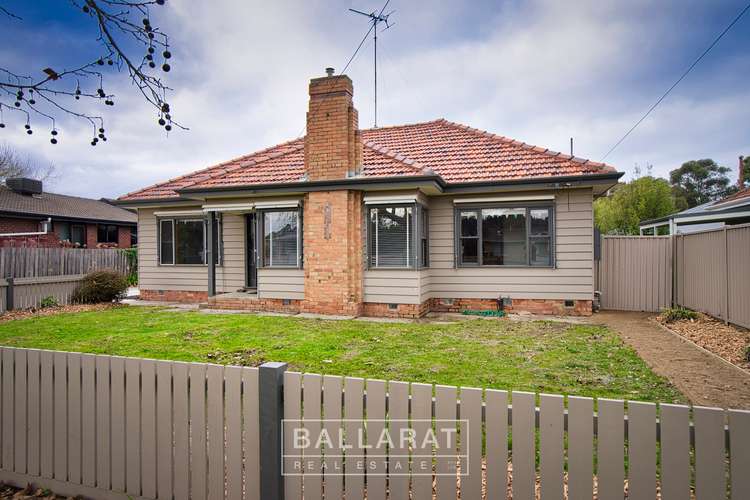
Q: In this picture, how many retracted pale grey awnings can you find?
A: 5